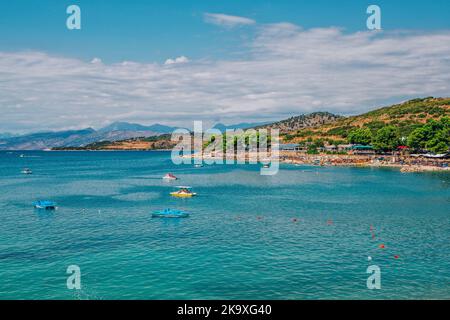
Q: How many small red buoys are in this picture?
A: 8